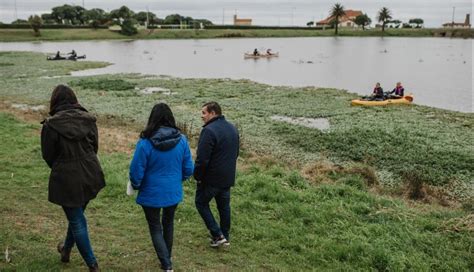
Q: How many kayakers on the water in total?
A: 6